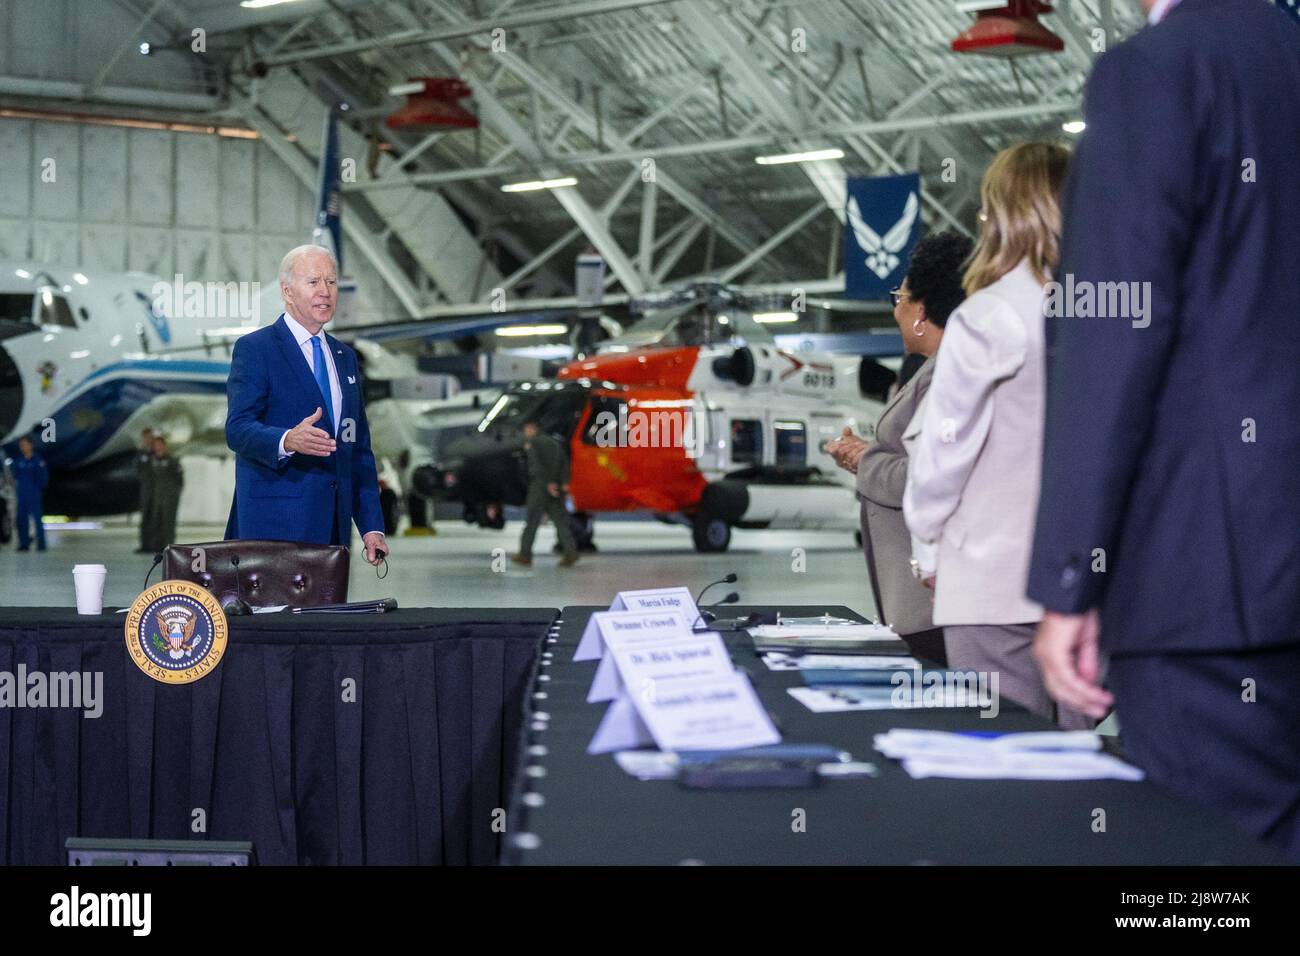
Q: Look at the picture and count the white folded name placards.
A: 4